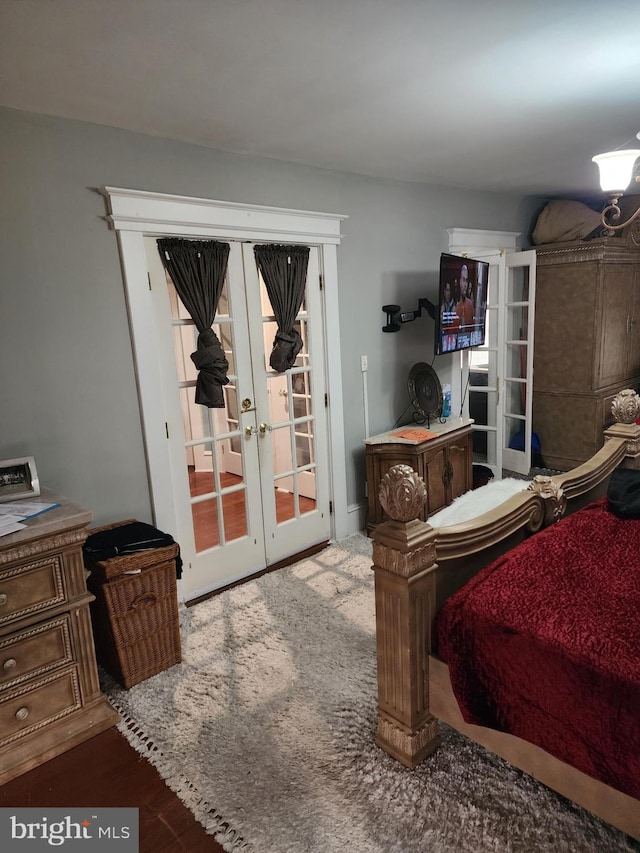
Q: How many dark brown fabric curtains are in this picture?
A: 2